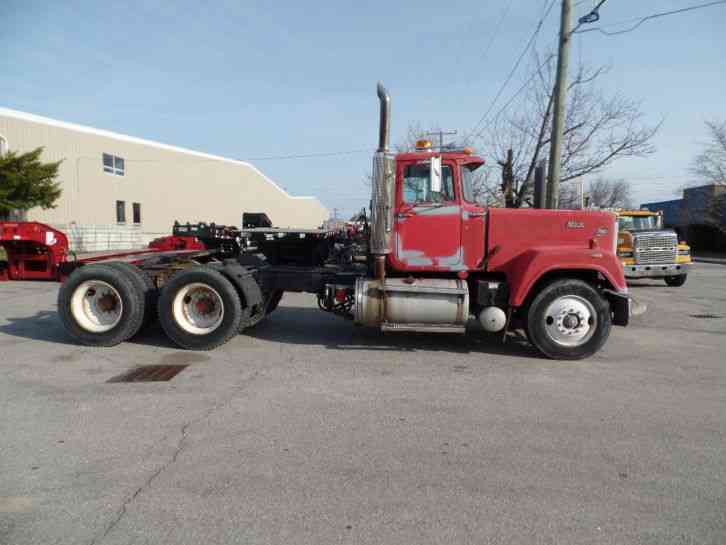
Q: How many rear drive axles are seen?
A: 2